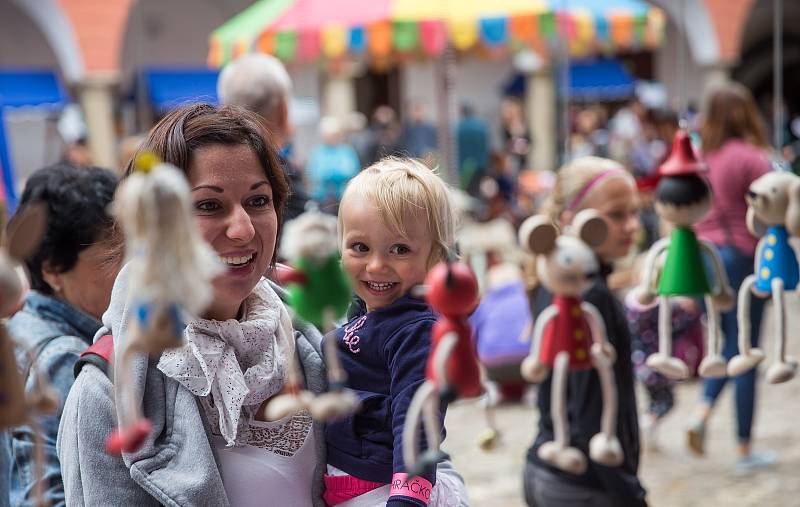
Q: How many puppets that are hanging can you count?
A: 7